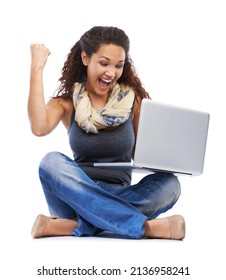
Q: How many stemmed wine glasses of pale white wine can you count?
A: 0